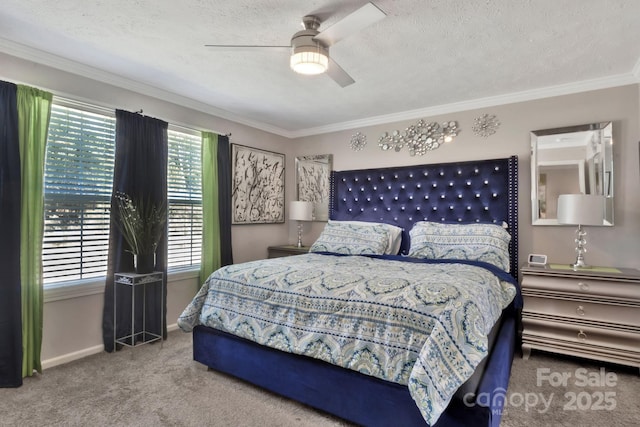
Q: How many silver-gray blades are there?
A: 3